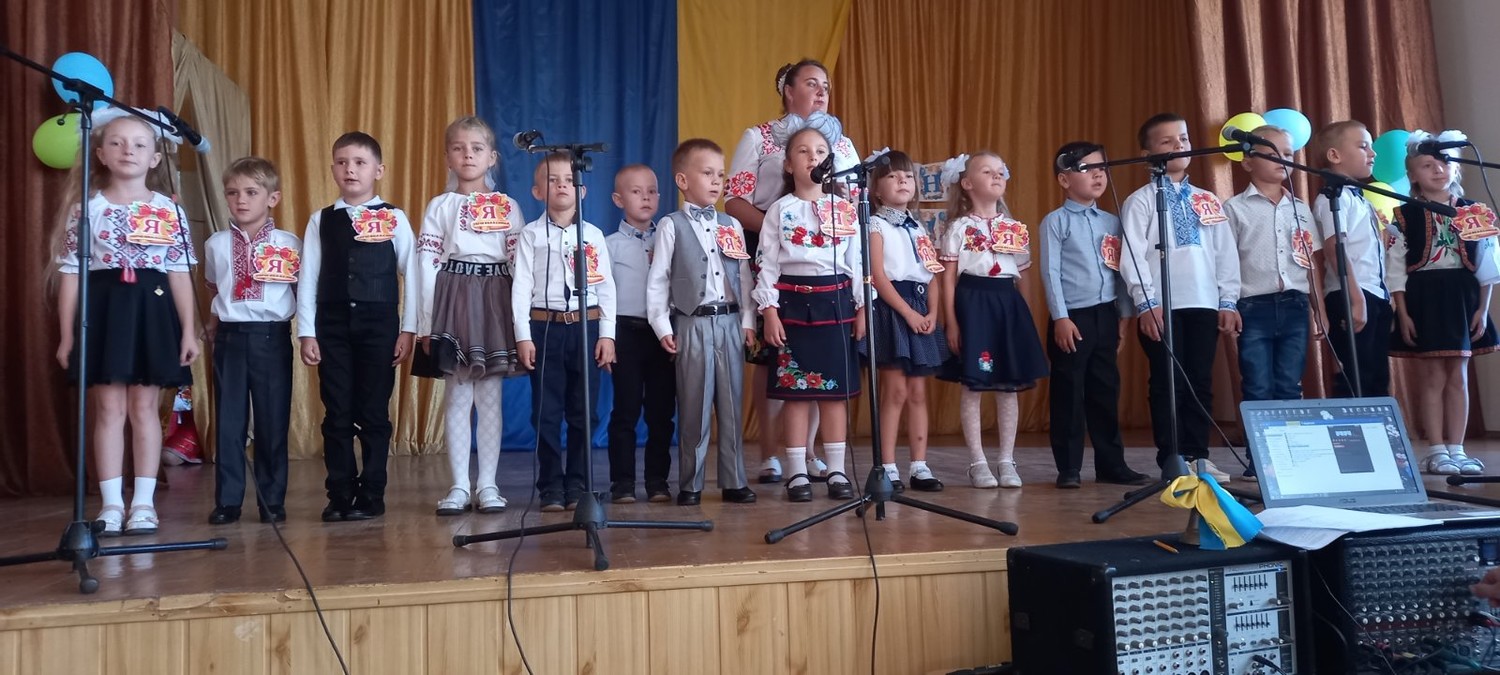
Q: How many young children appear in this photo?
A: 15